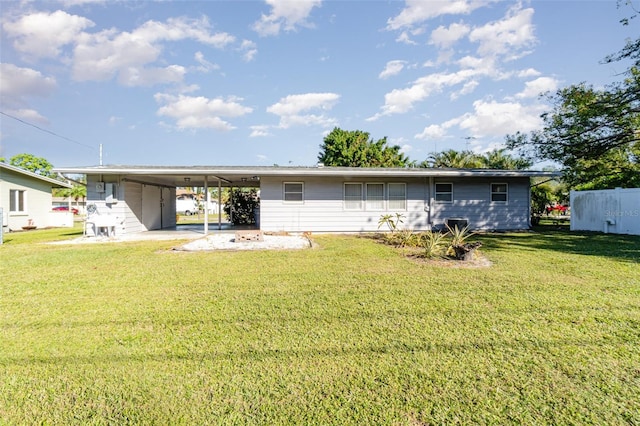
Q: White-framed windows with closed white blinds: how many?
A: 3